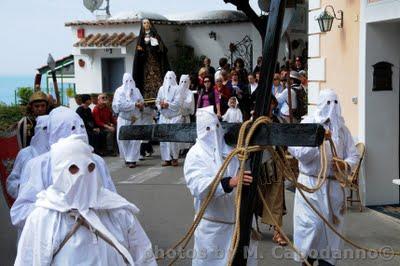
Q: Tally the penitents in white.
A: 8